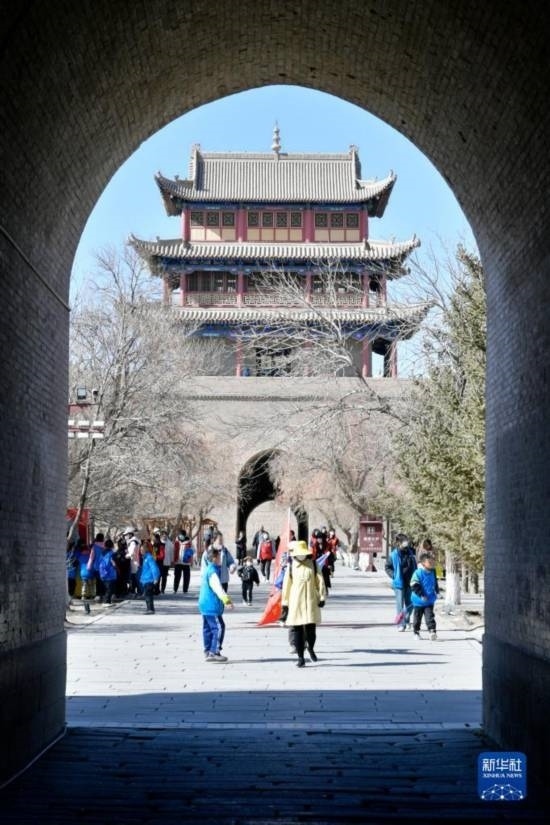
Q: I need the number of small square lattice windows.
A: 10